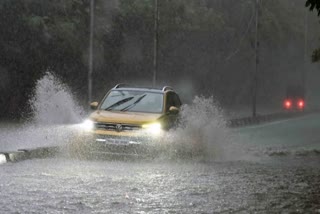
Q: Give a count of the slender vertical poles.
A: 4